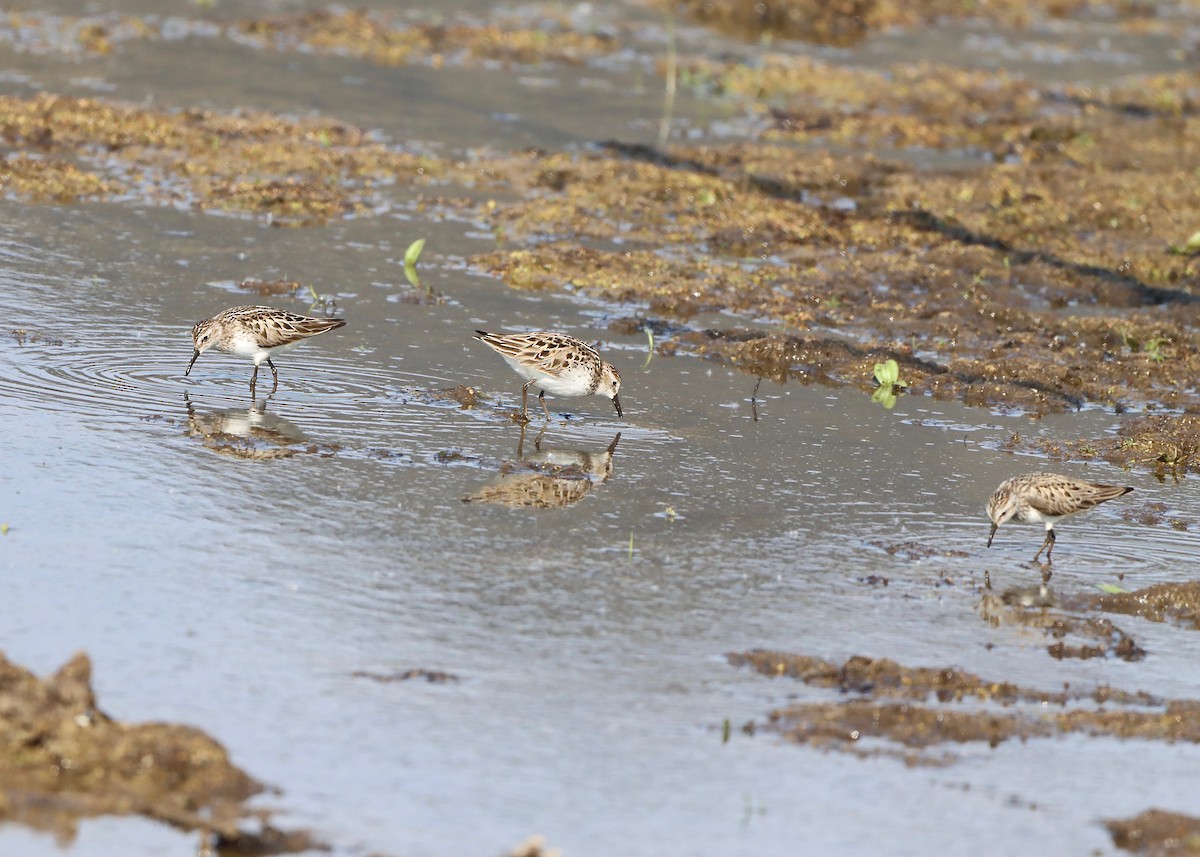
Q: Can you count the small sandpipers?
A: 3